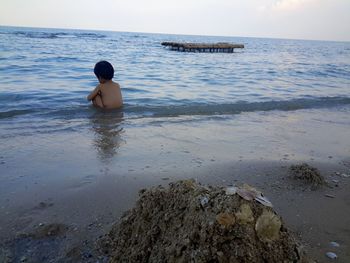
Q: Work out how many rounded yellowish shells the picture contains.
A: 3